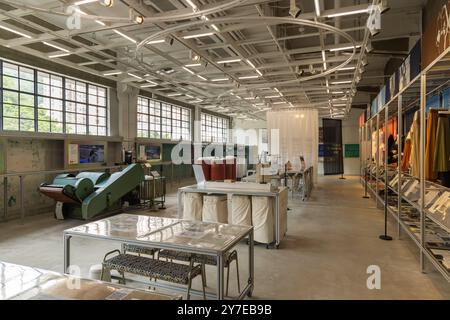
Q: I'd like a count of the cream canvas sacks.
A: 4